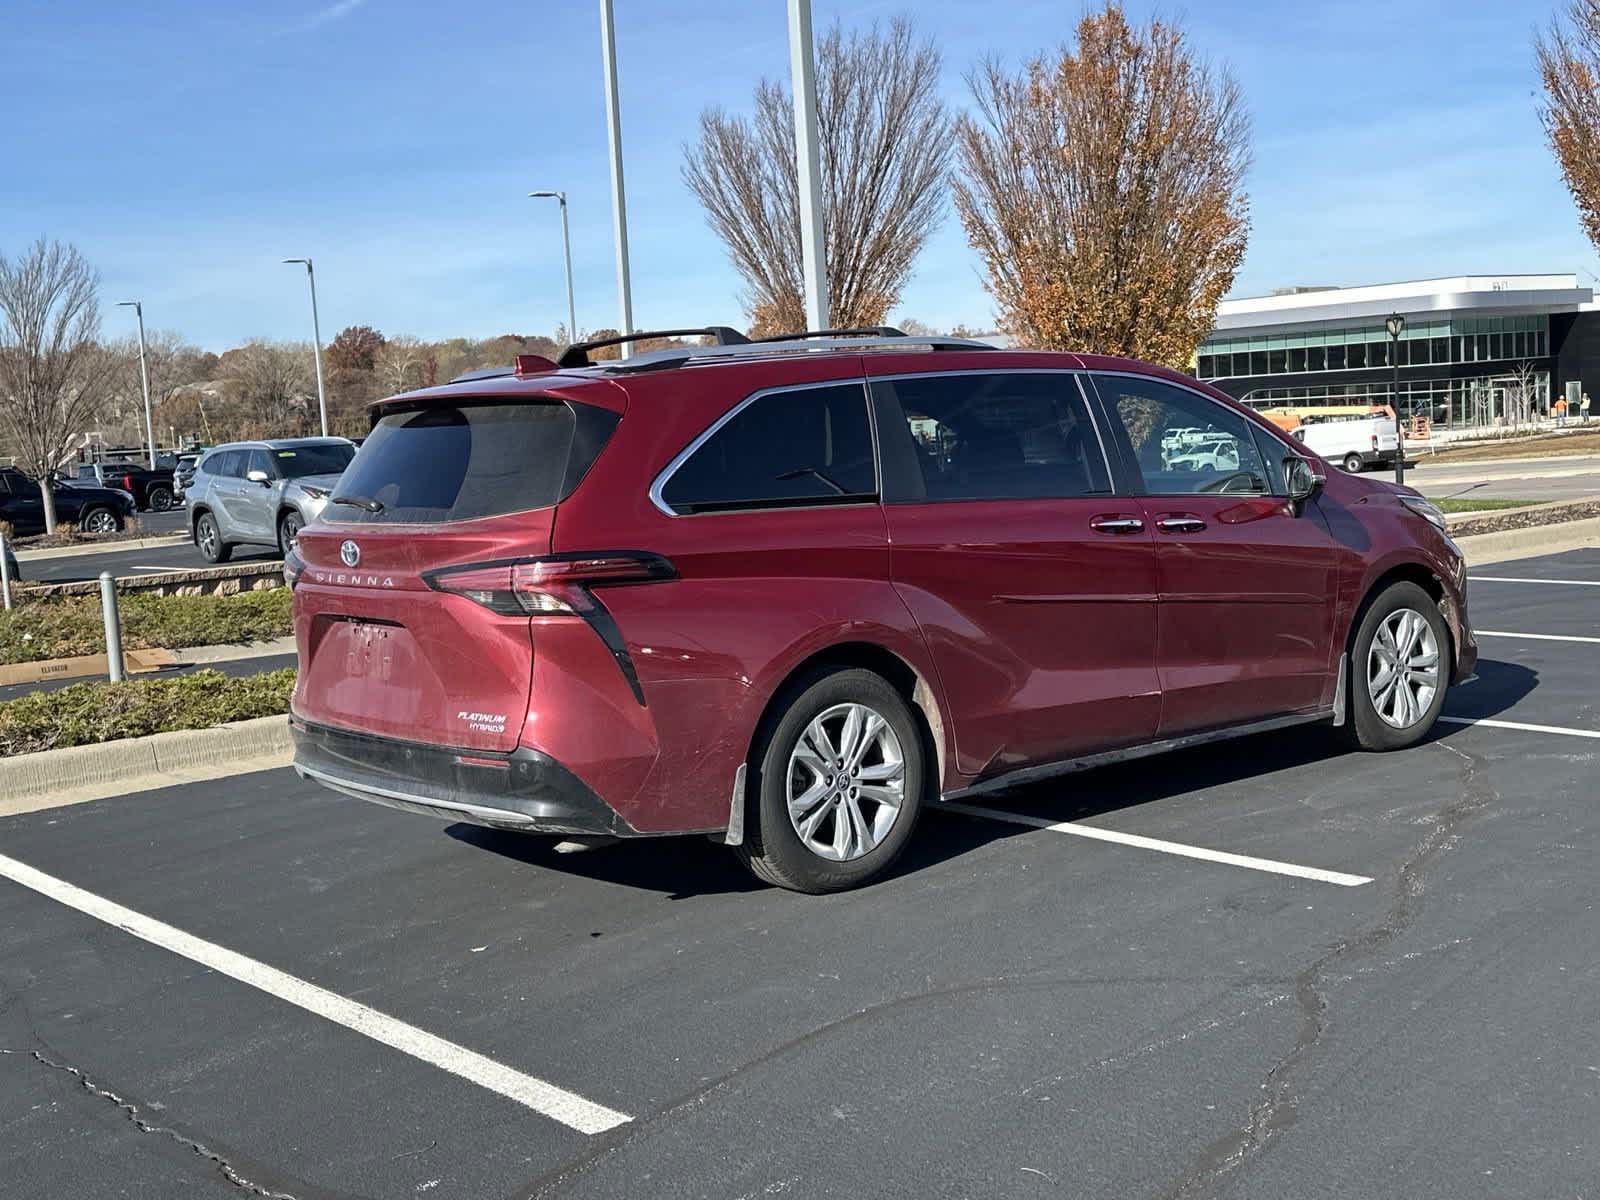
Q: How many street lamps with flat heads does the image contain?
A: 3